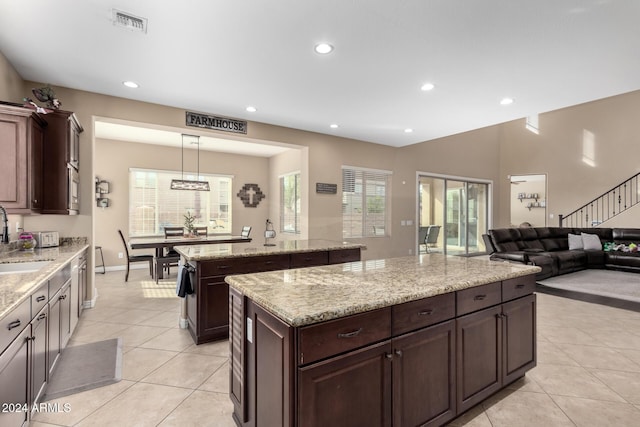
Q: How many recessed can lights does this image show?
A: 7